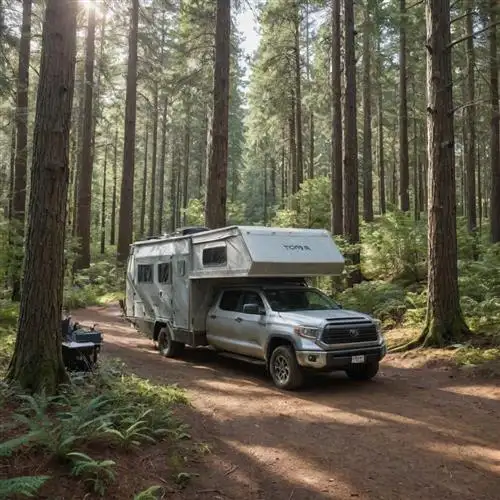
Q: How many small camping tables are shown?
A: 1